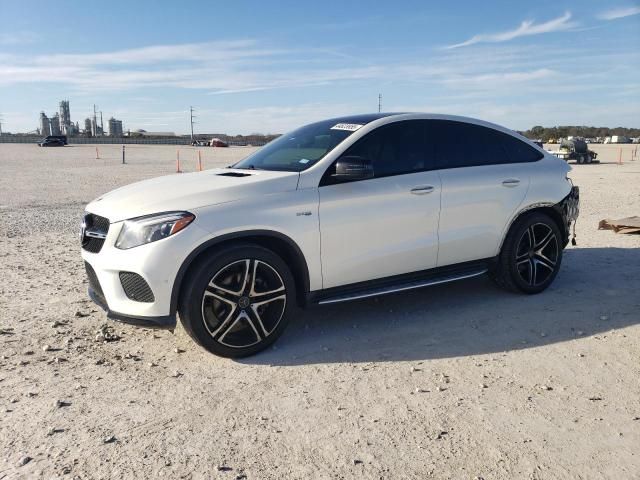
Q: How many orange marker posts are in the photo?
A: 4